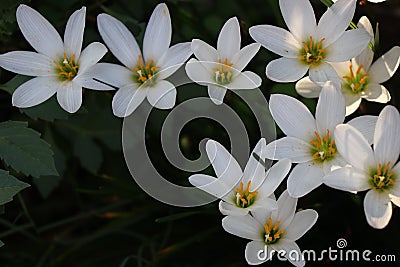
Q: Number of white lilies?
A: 9